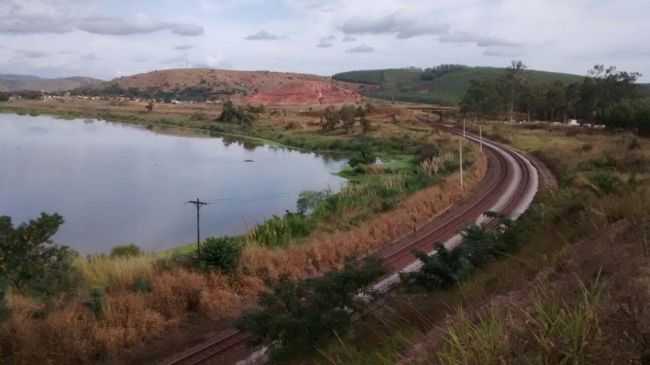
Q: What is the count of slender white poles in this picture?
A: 3